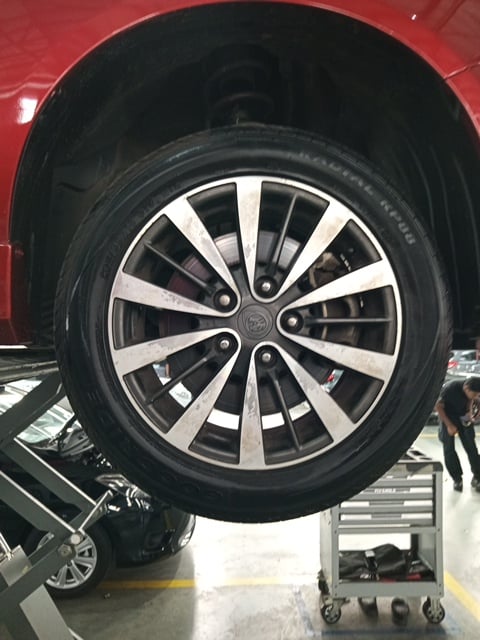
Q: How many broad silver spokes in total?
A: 10